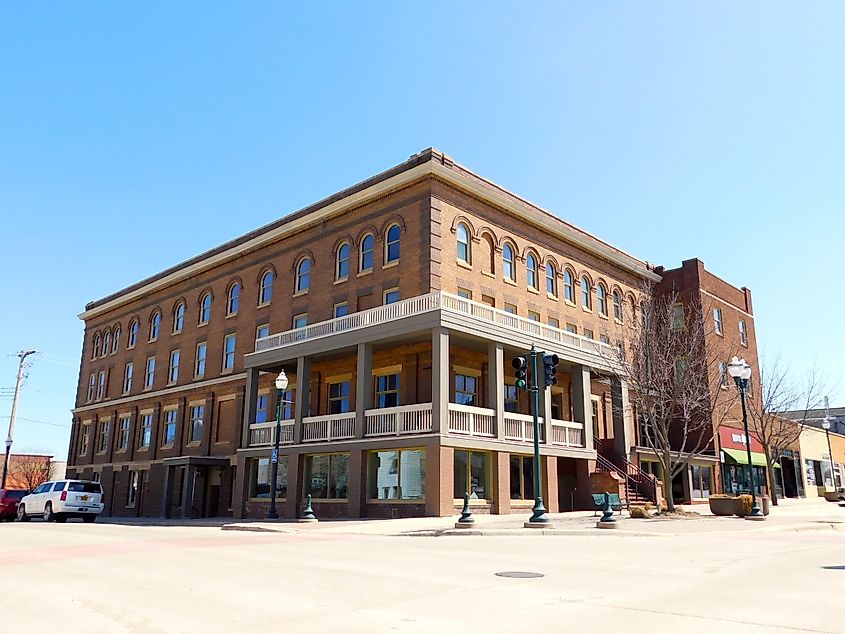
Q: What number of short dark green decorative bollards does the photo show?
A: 3